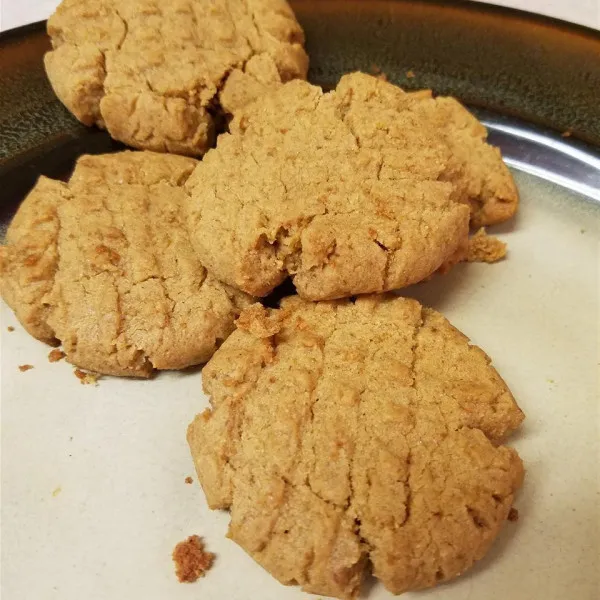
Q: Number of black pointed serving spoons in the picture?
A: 0